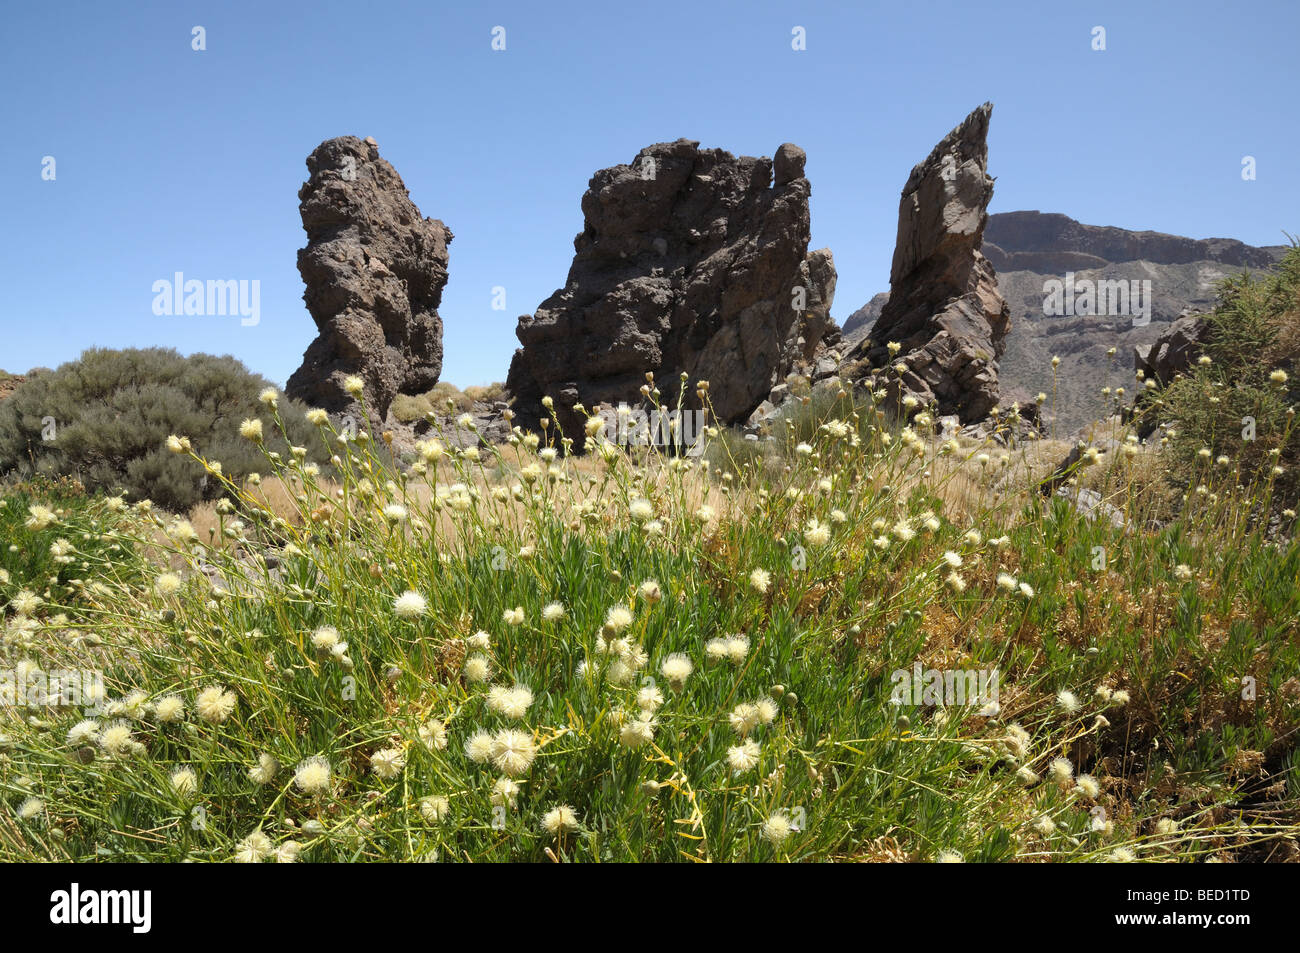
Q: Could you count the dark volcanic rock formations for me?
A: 3